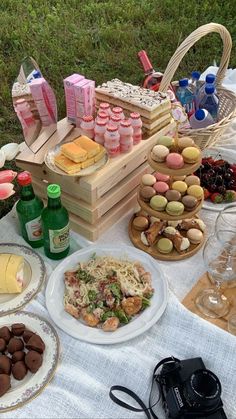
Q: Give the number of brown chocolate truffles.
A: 11